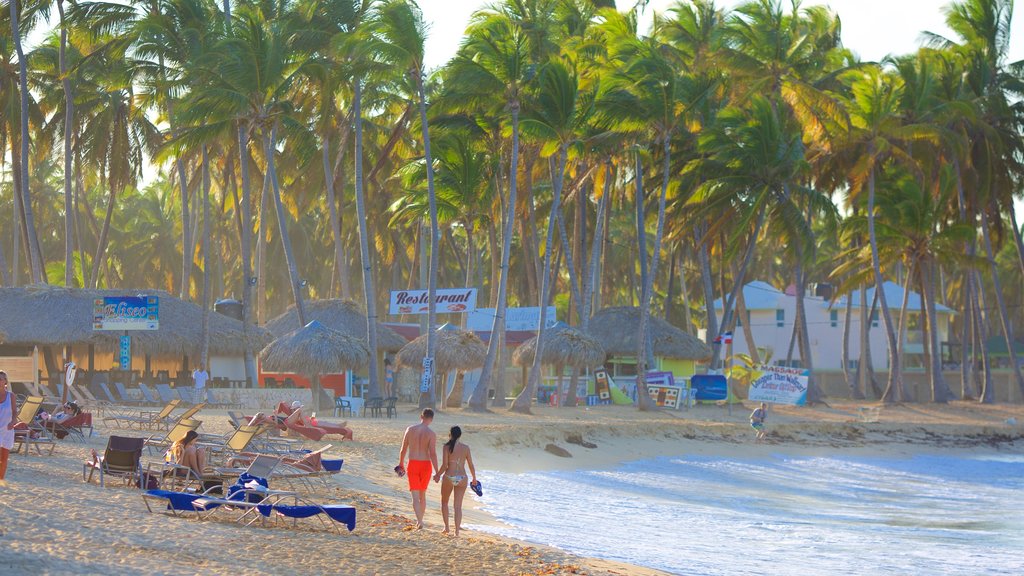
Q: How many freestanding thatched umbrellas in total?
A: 3